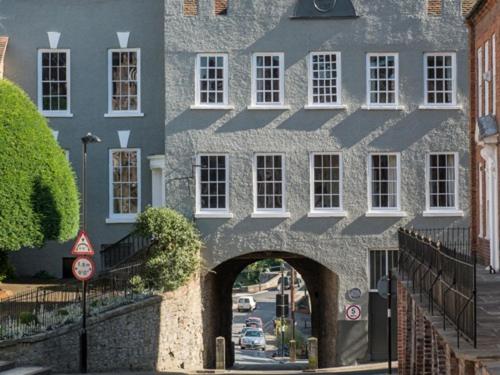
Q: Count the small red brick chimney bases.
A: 4